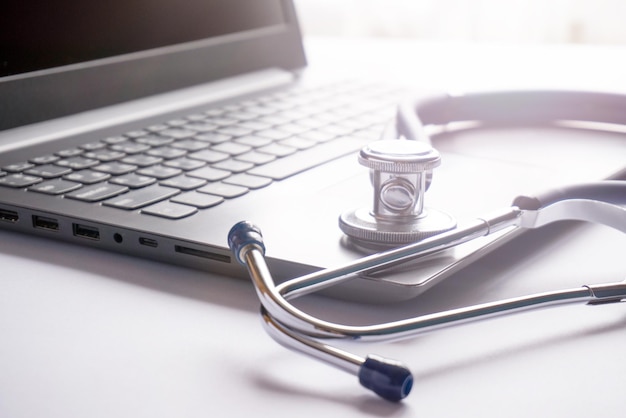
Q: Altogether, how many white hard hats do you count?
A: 0